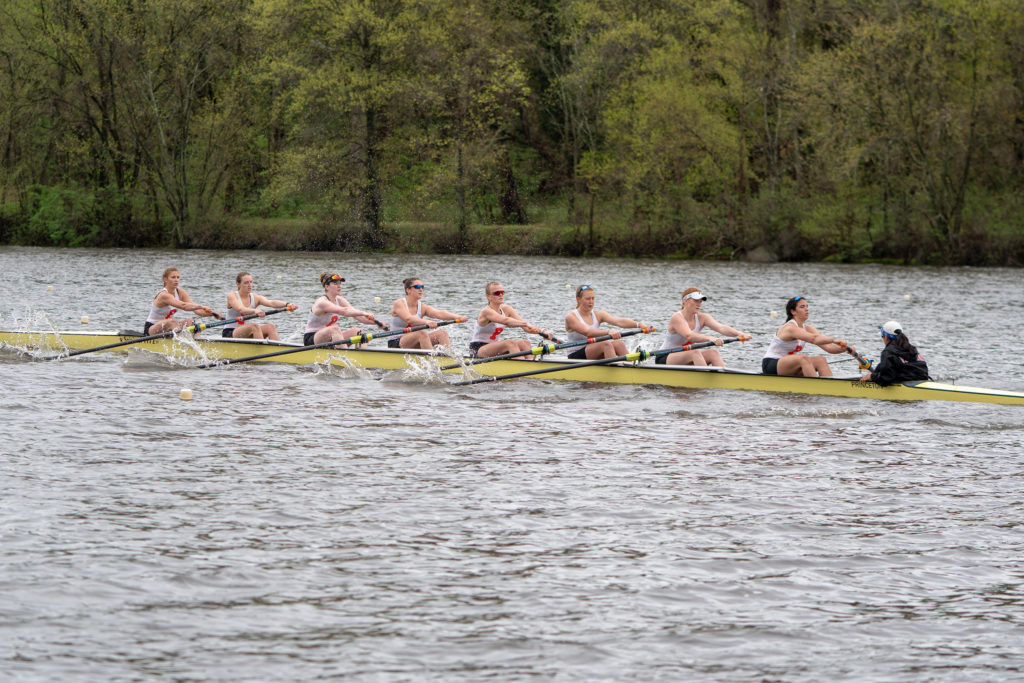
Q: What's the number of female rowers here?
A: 8